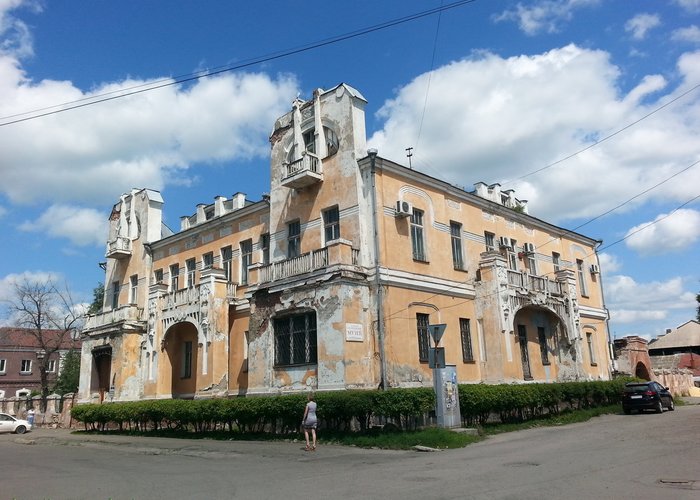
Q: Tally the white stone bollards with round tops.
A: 0